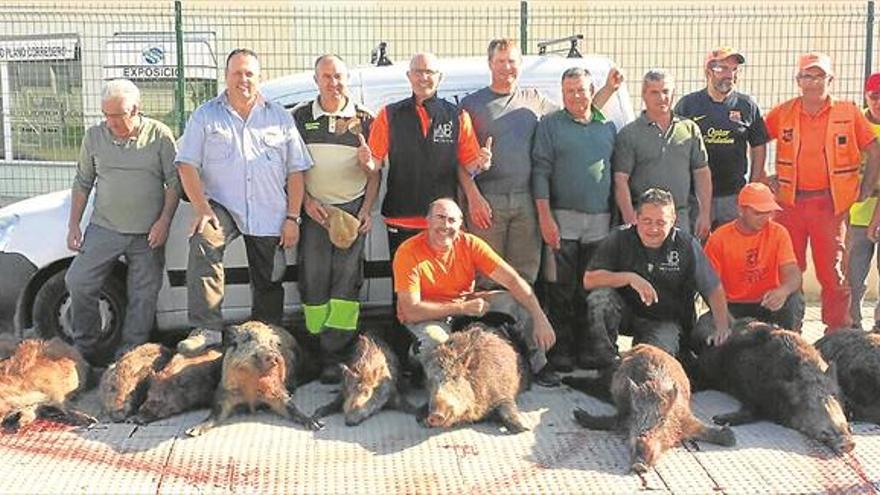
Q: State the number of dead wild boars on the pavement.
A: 9